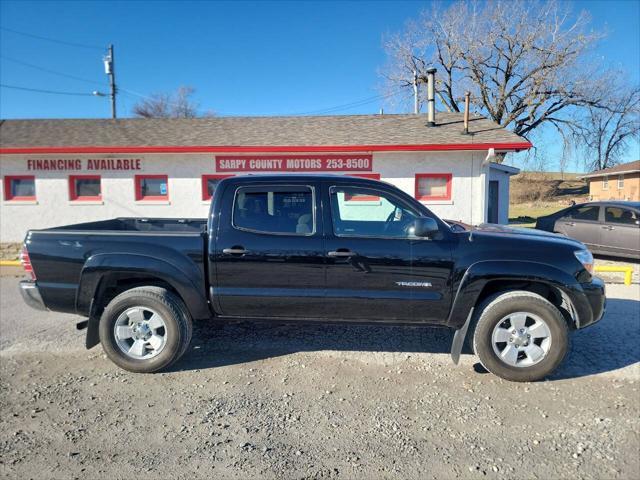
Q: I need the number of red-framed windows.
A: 6